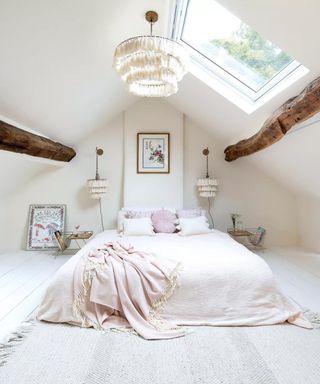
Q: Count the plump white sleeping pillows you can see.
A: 2